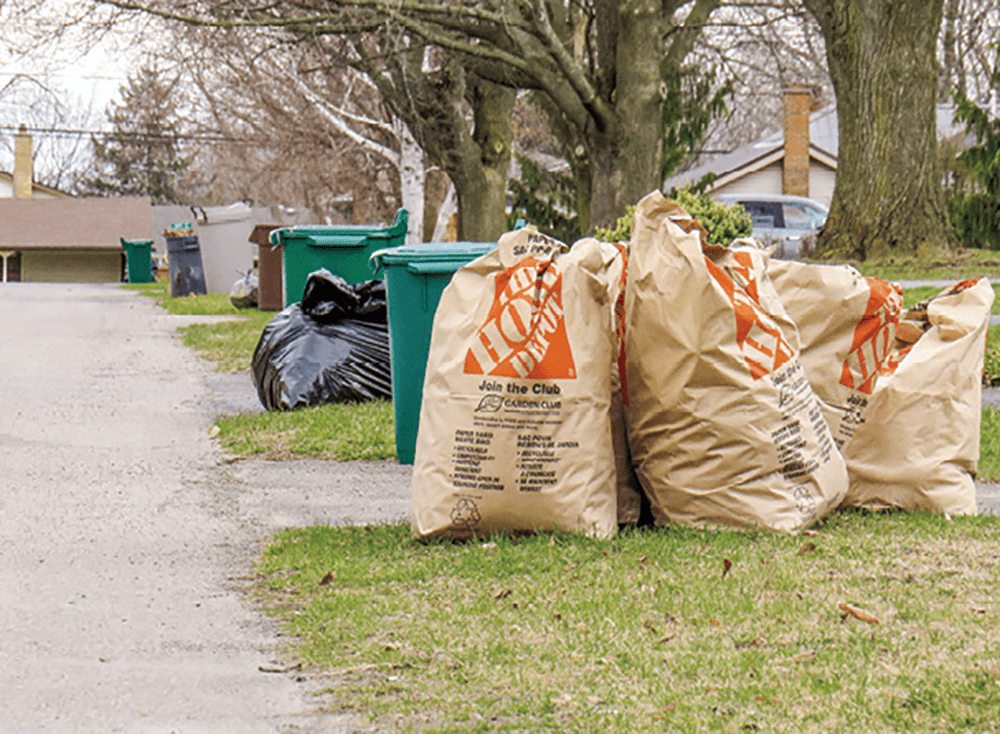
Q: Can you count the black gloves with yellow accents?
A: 0